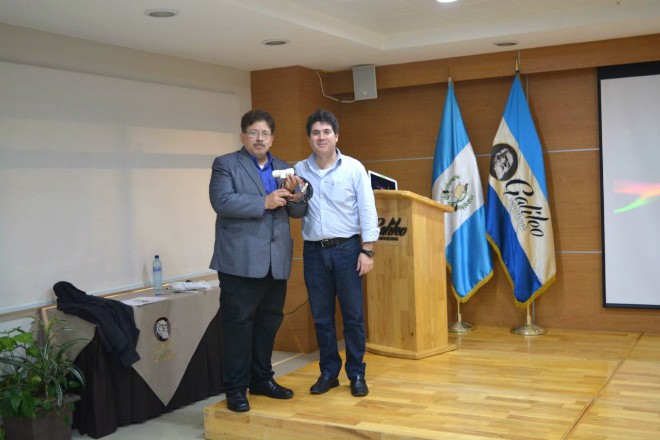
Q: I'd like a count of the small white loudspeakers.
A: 1